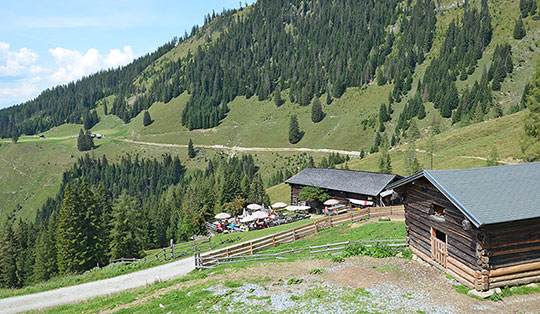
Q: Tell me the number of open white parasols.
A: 8